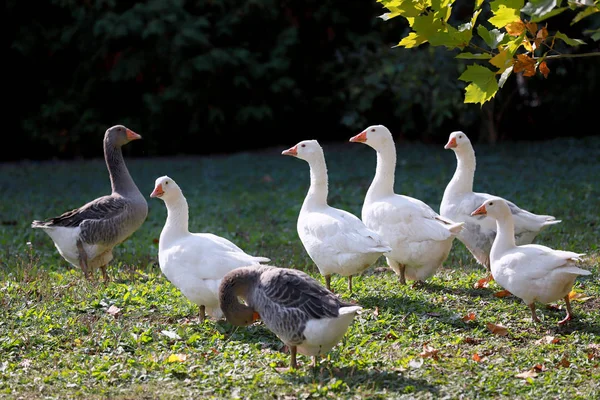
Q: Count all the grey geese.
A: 2